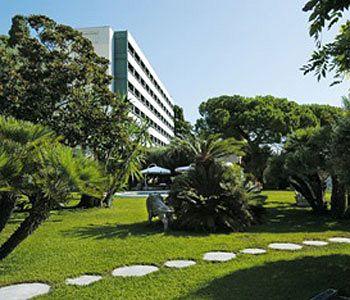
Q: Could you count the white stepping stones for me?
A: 9